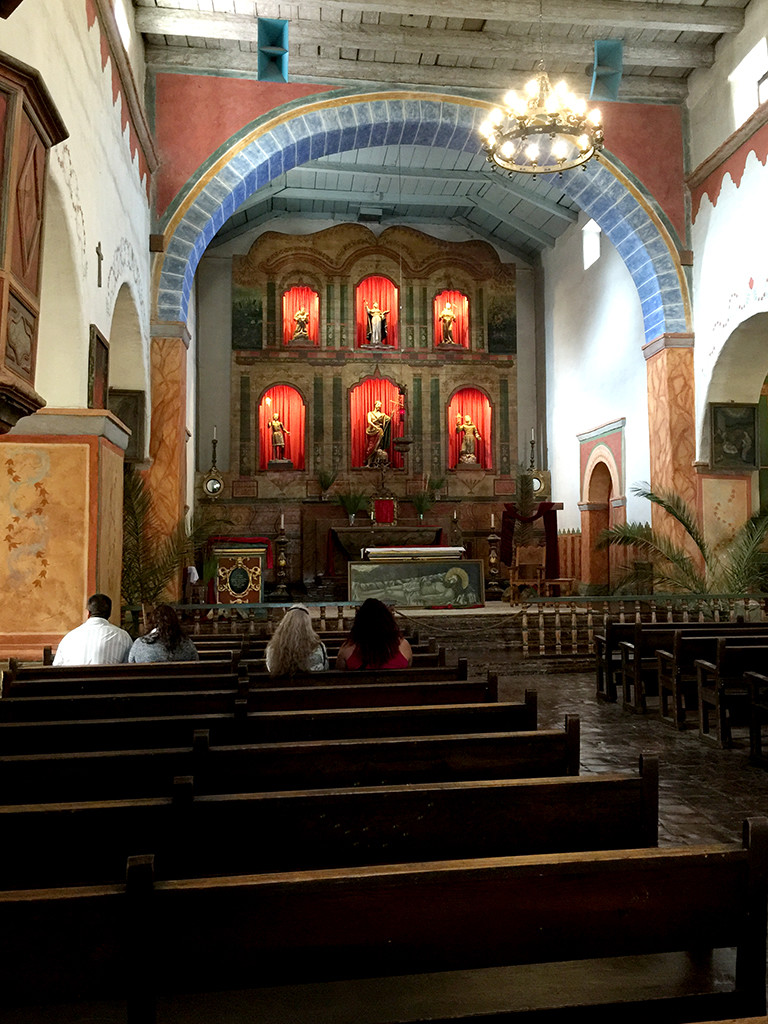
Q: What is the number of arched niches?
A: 6